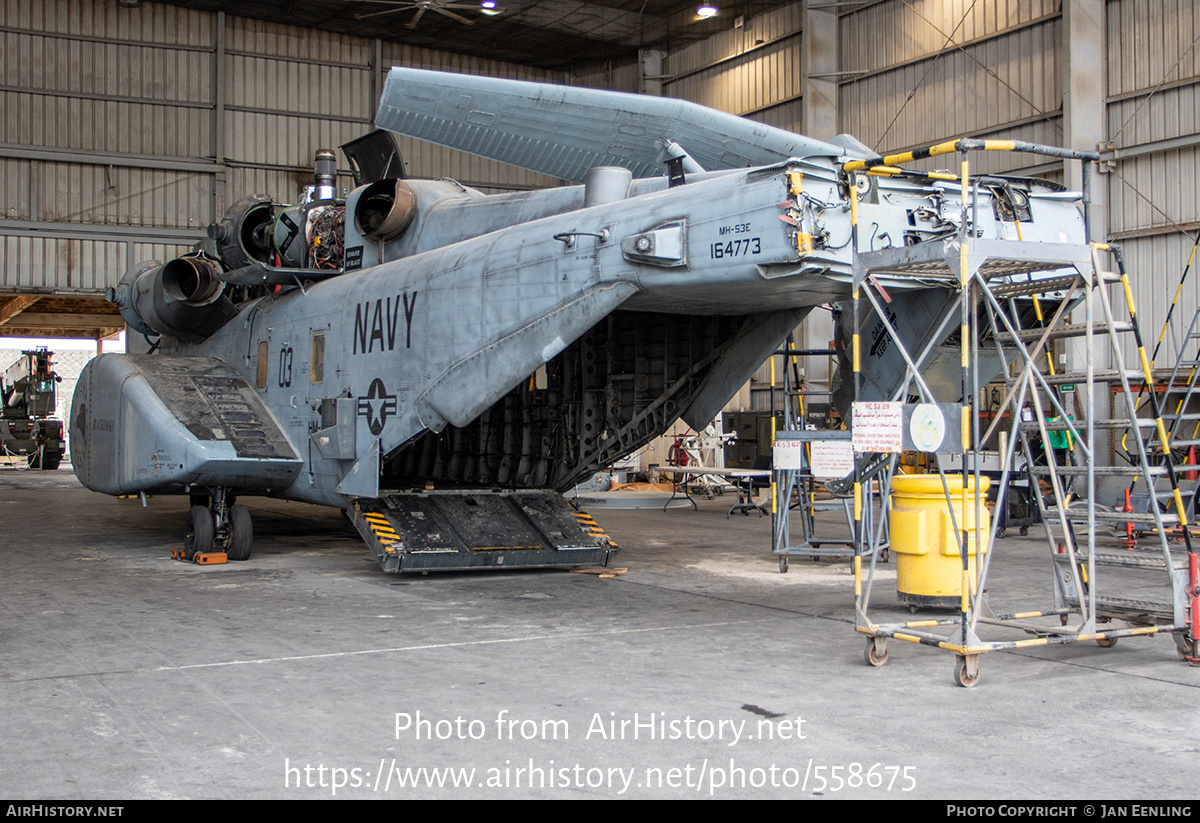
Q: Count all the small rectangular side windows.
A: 2